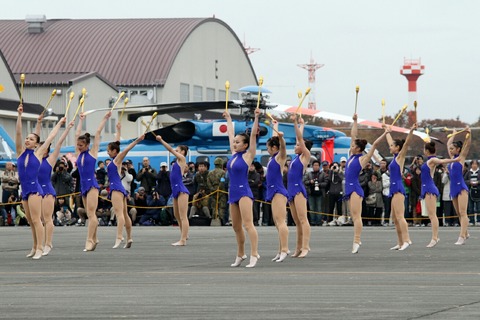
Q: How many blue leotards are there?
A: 12